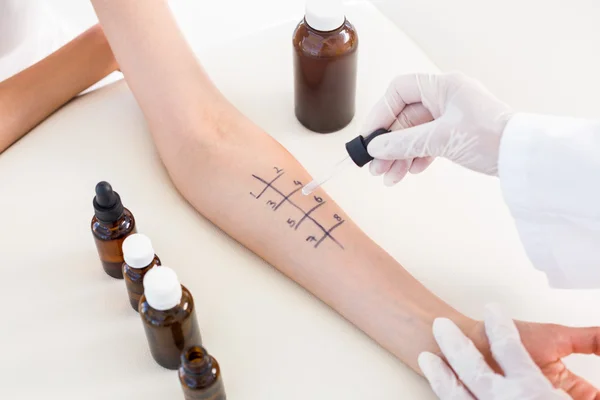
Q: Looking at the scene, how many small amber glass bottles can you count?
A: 4